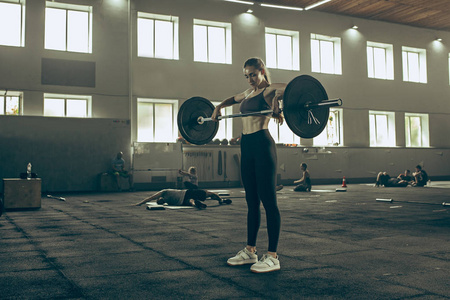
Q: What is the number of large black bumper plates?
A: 2